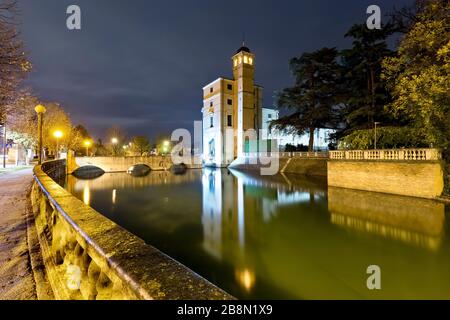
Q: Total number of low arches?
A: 3